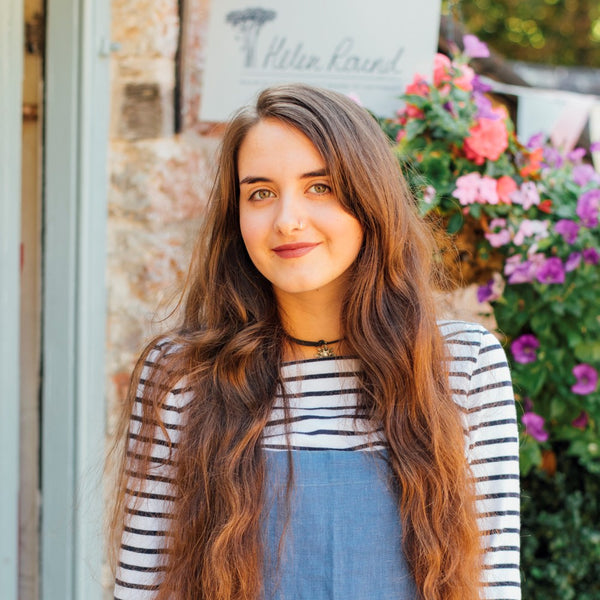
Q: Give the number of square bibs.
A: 1